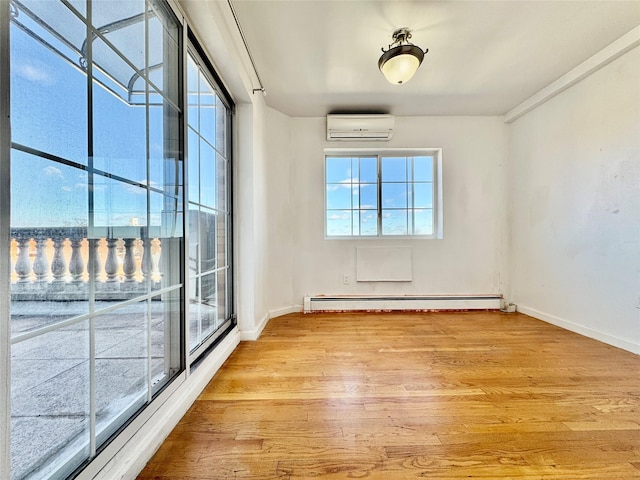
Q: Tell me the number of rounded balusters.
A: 8